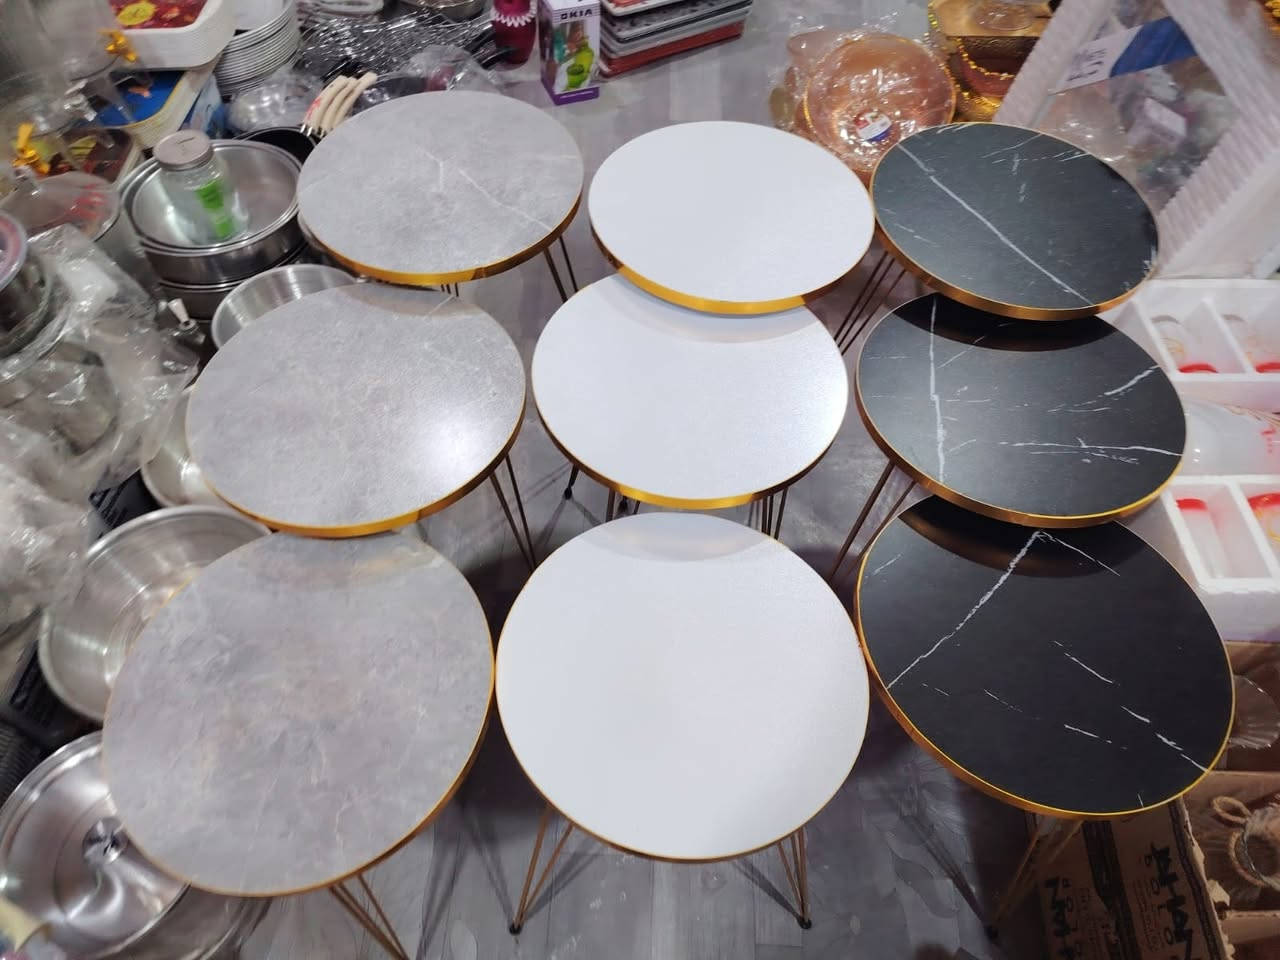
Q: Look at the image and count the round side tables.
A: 9